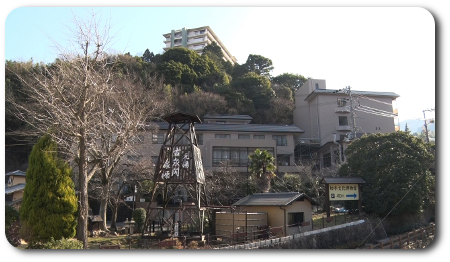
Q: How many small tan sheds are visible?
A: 1